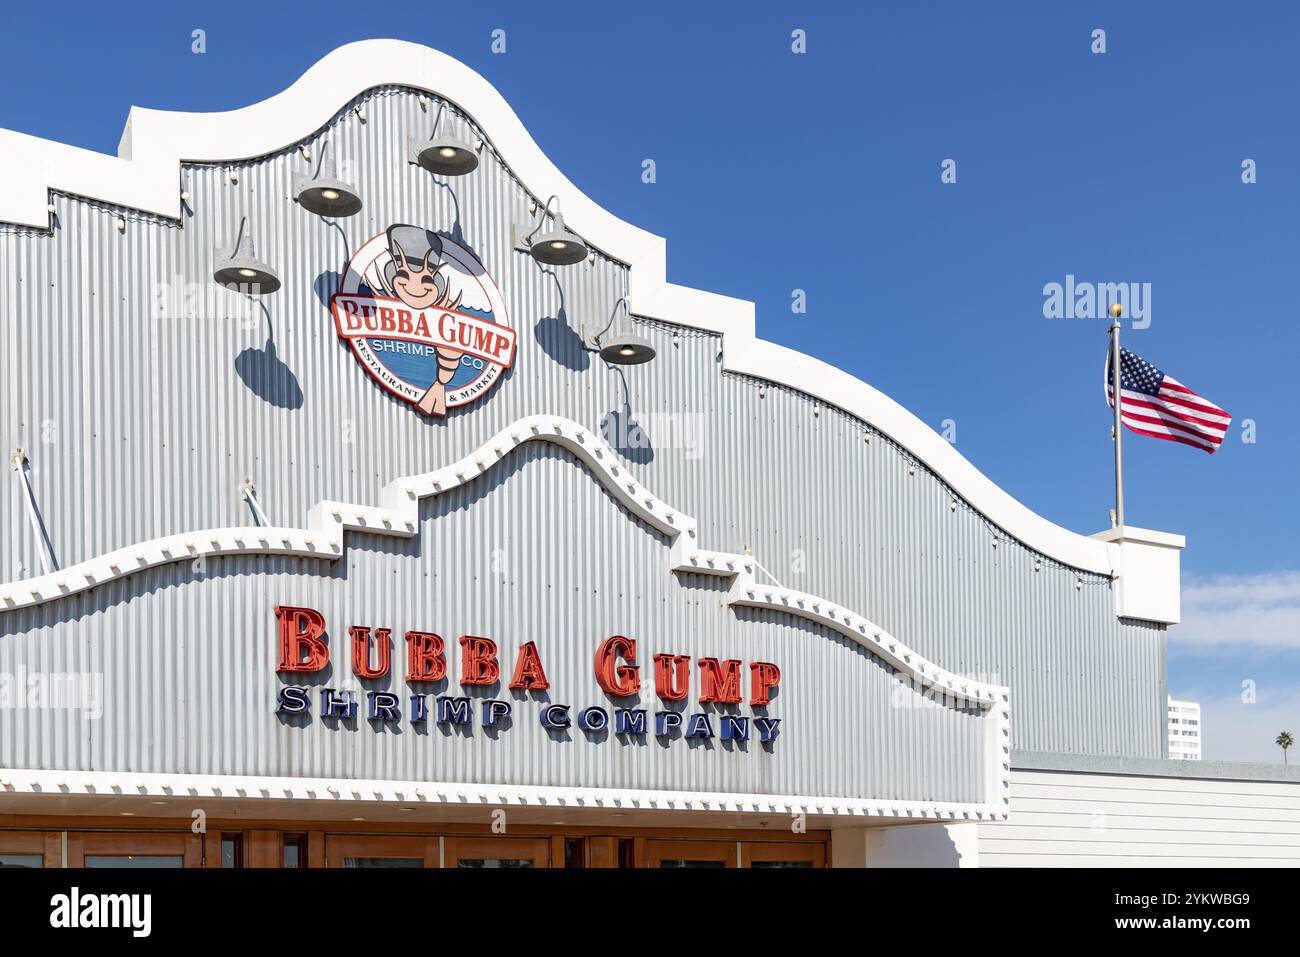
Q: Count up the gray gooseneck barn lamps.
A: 5